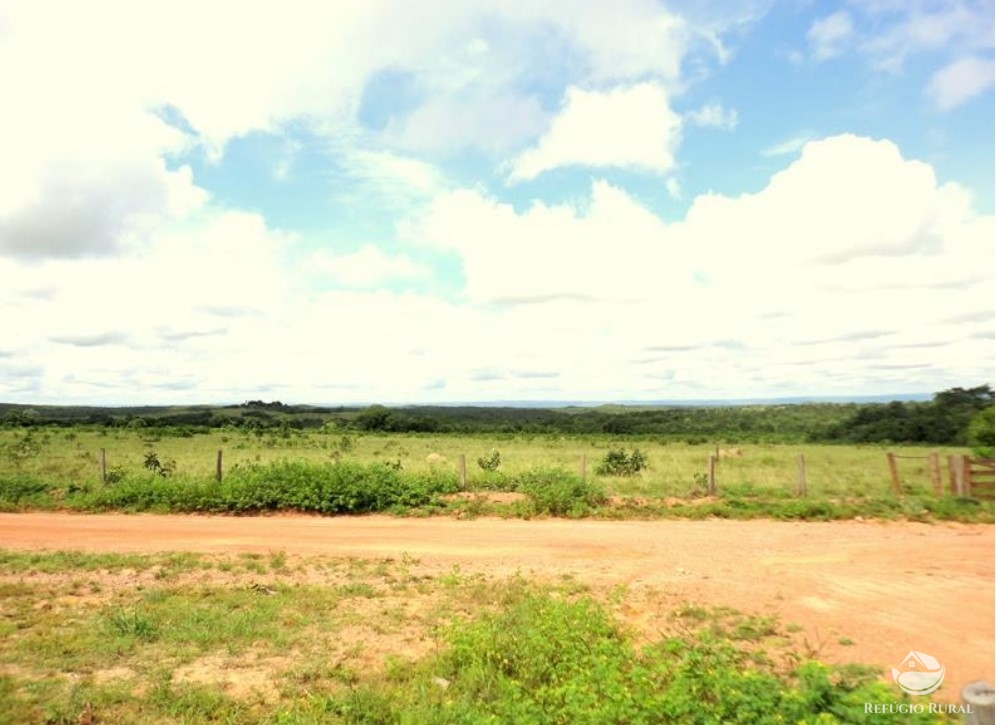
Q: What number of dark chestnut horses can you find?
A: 0